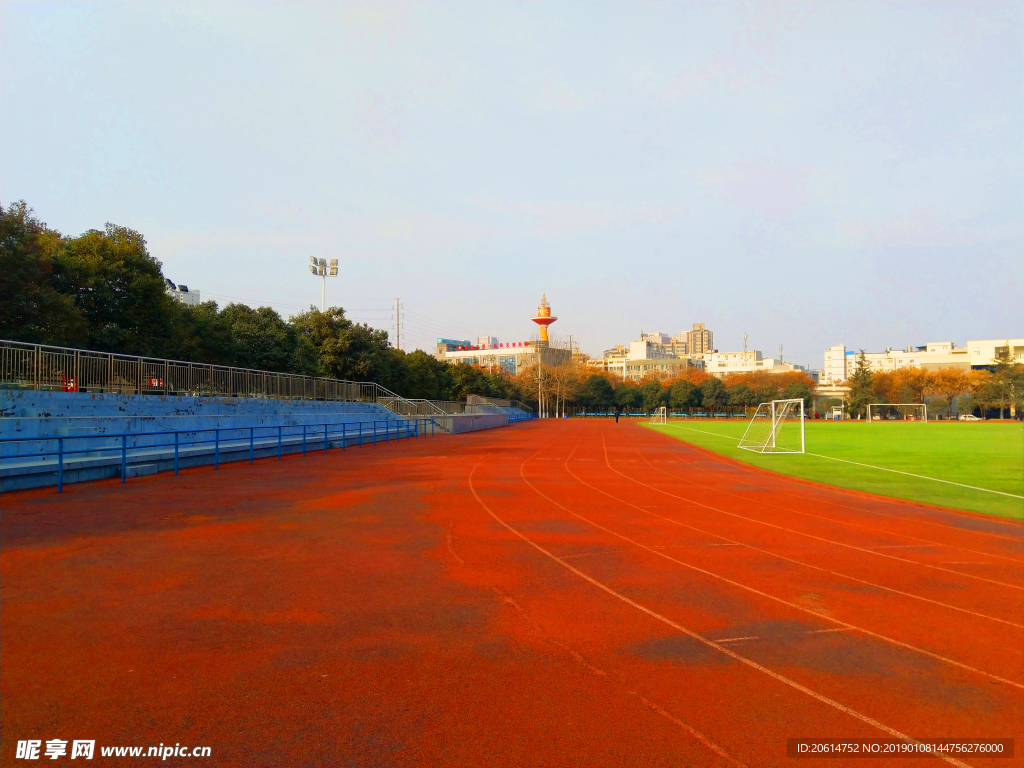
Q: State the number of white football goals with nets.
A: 3